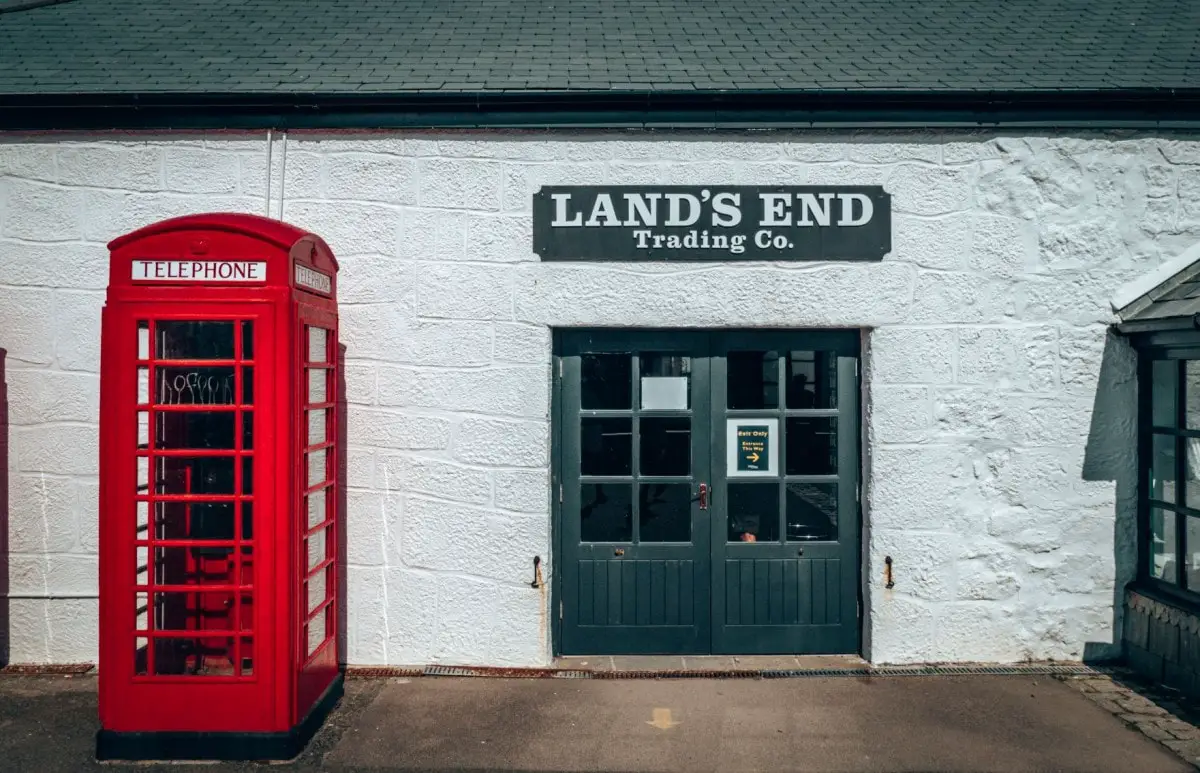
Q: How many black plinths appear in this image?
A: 1